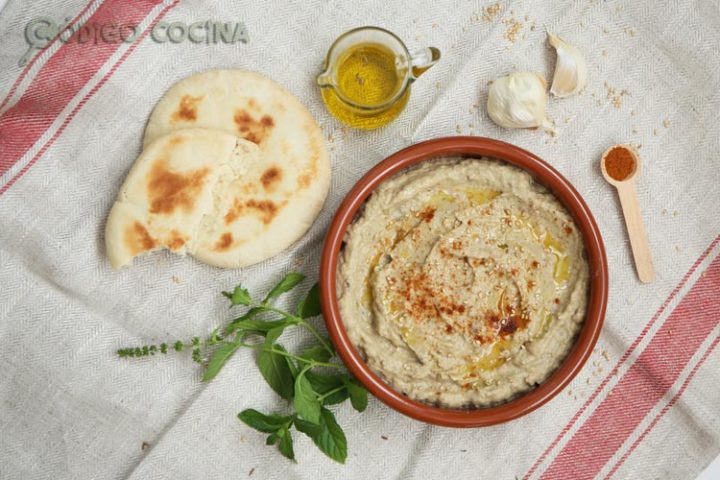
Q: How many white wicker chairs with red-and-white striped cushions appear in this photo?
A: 0